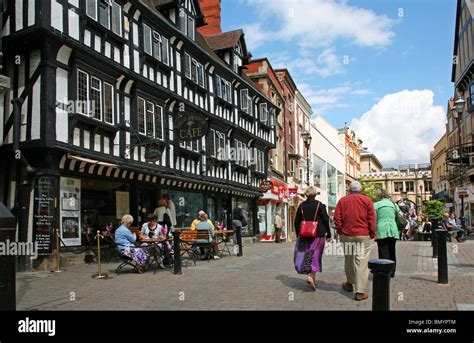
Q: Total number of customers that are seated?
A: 4